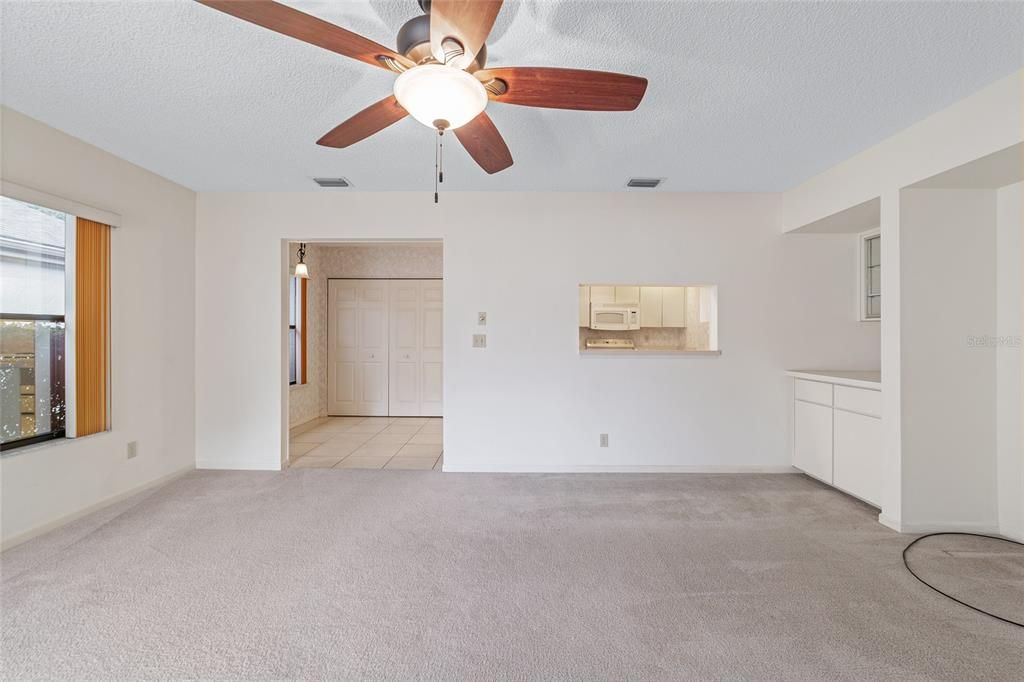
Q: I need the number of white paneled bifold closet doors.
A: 2